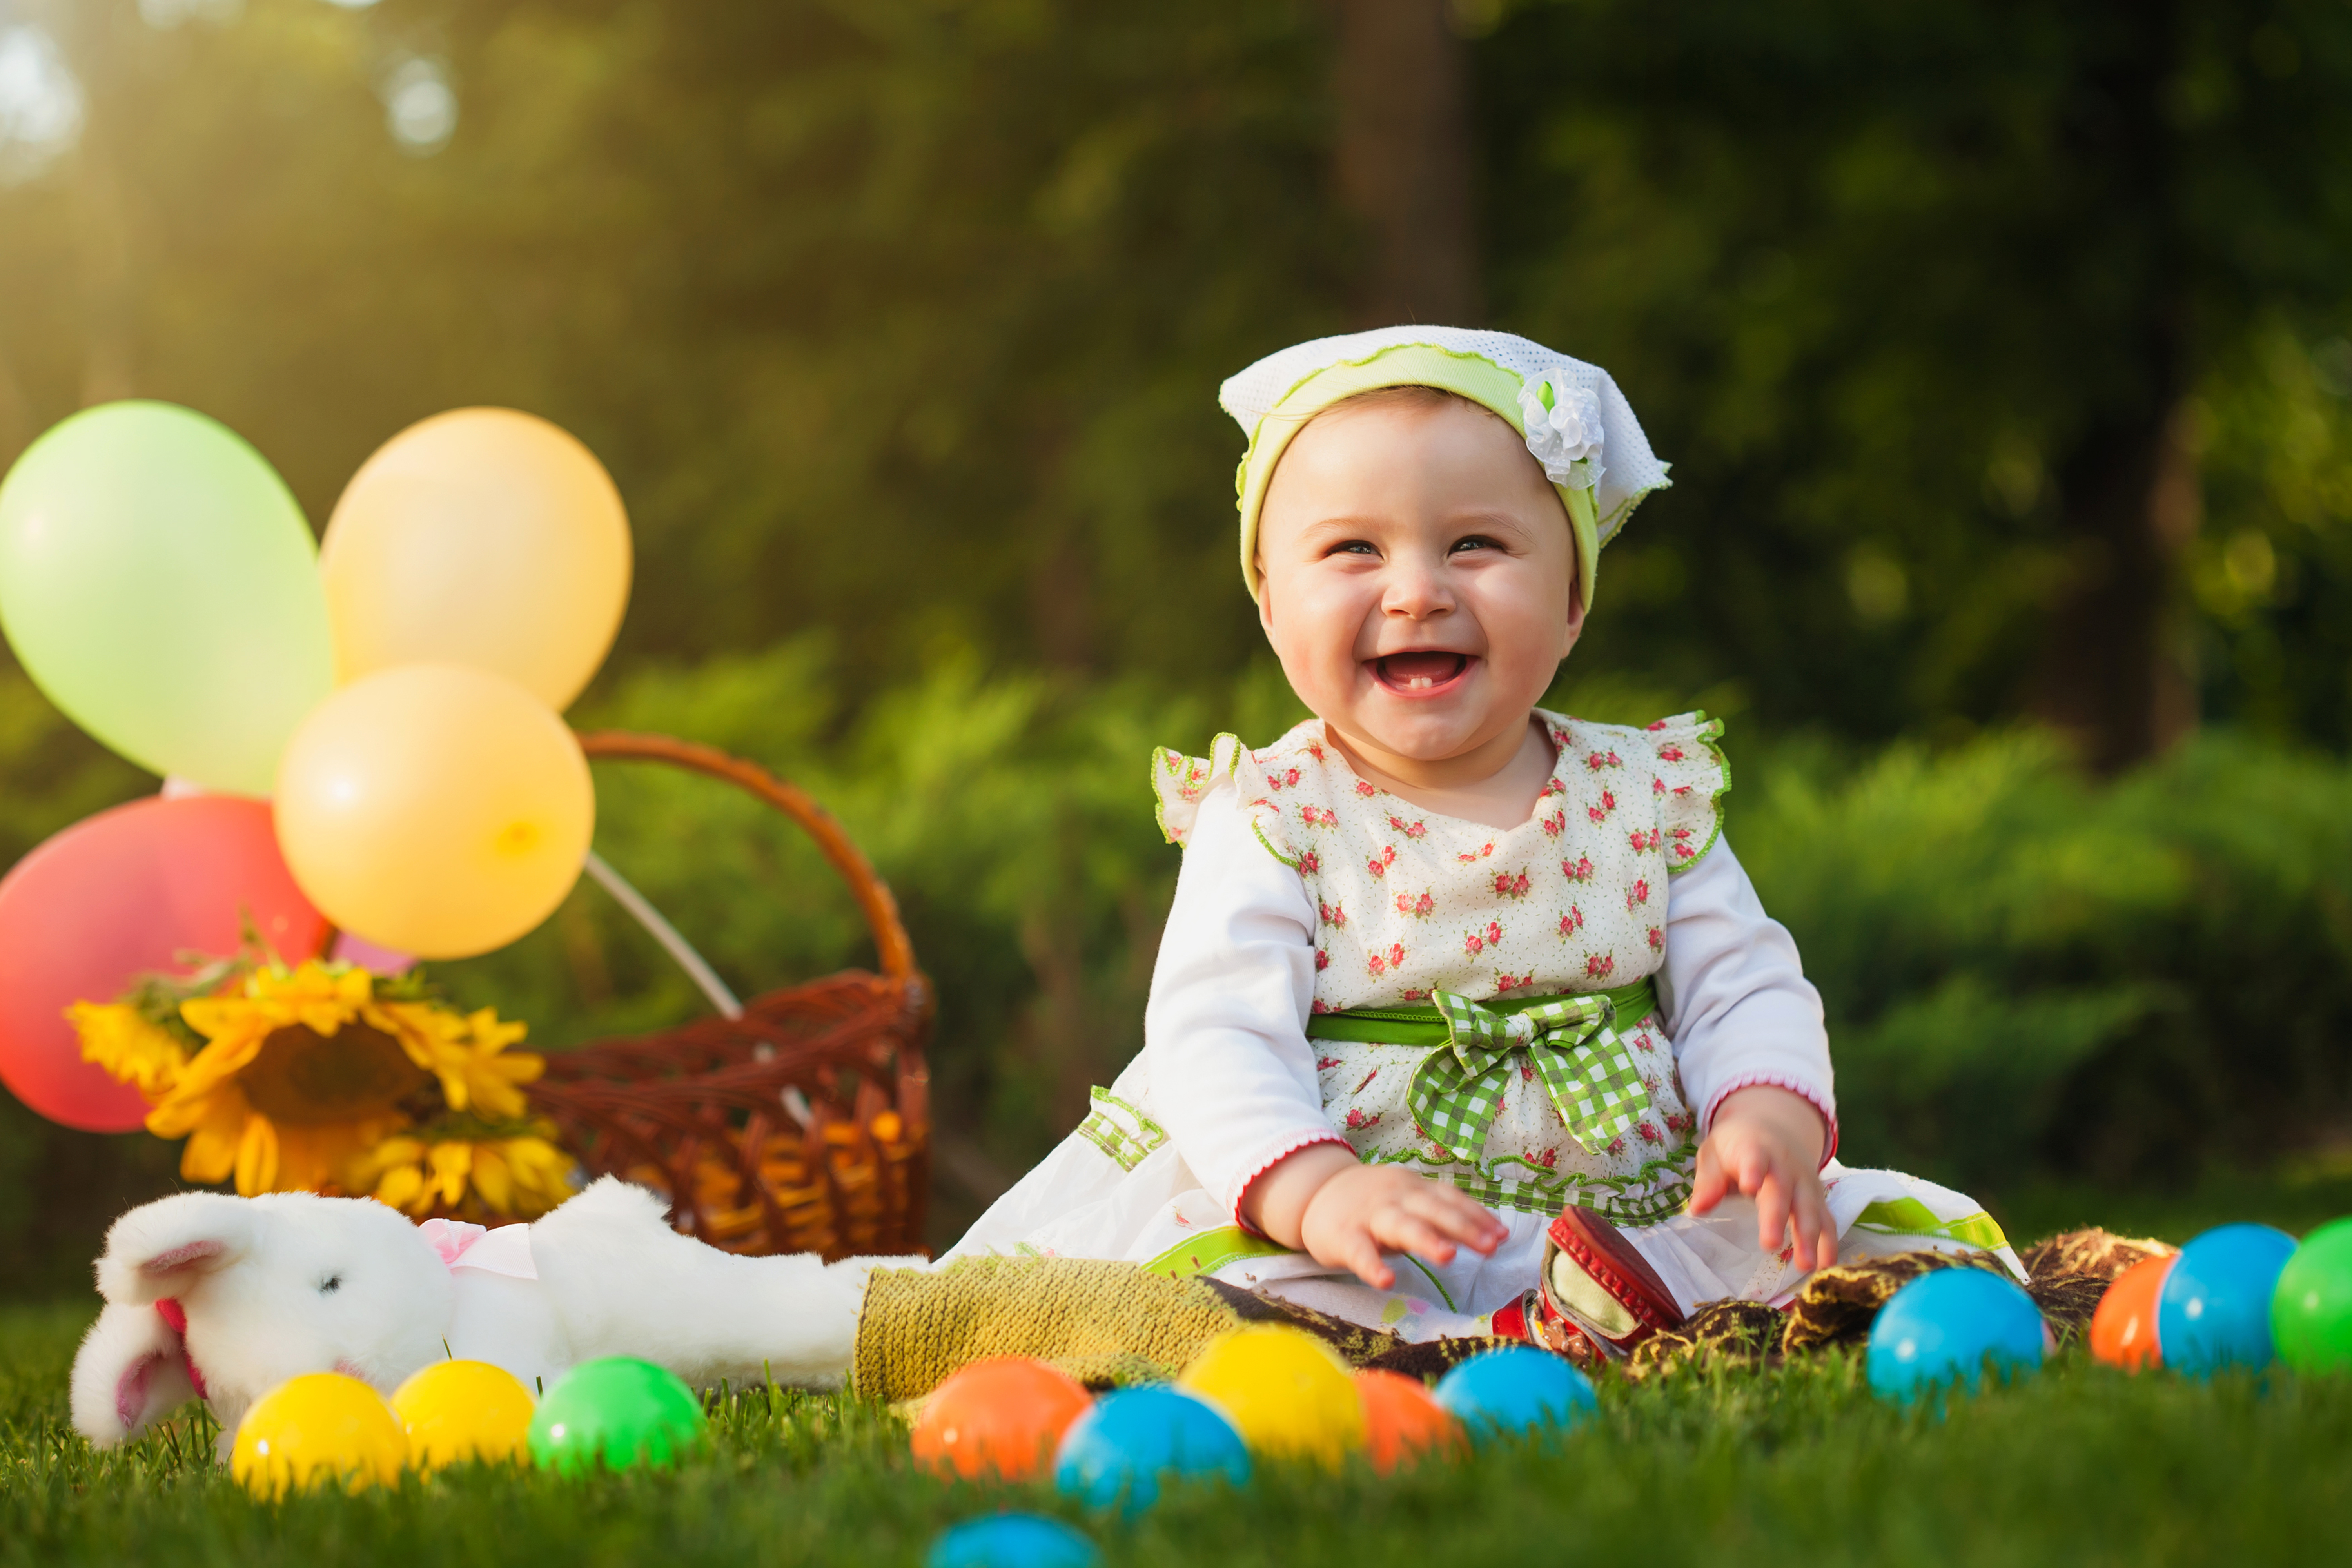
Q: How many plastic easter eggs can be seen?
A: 13